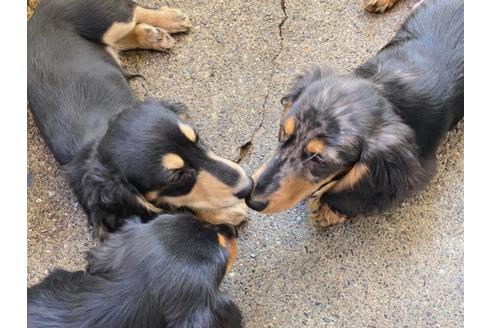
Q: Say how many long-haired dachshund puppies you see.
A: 3